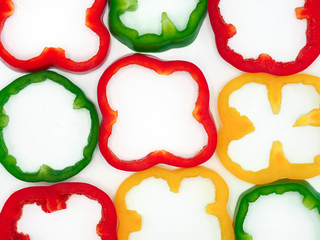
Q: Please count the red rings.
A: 4